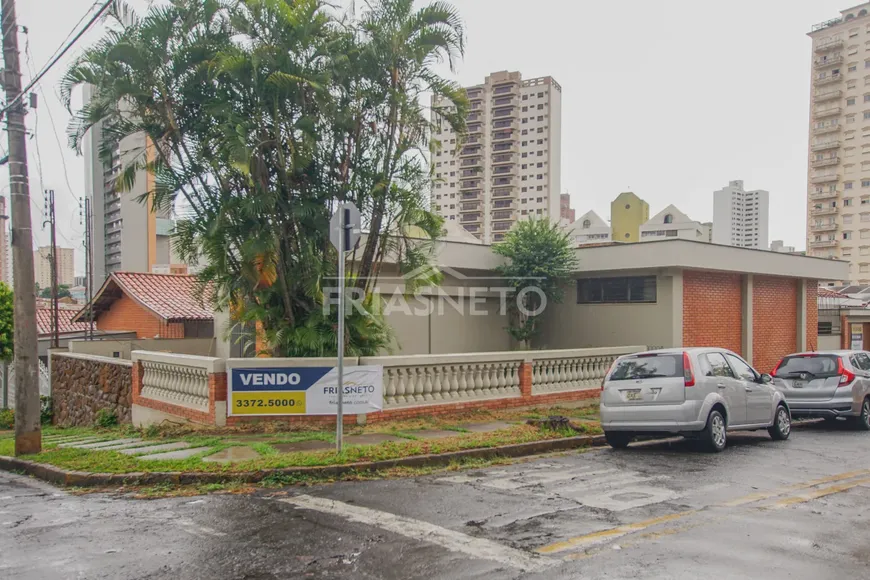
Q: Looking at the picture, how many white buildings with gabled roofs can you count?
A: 2